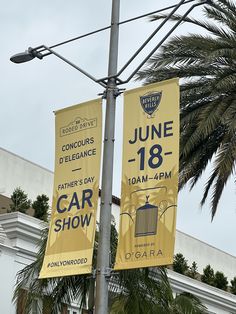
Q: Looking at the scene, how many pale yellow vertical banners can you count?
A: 2